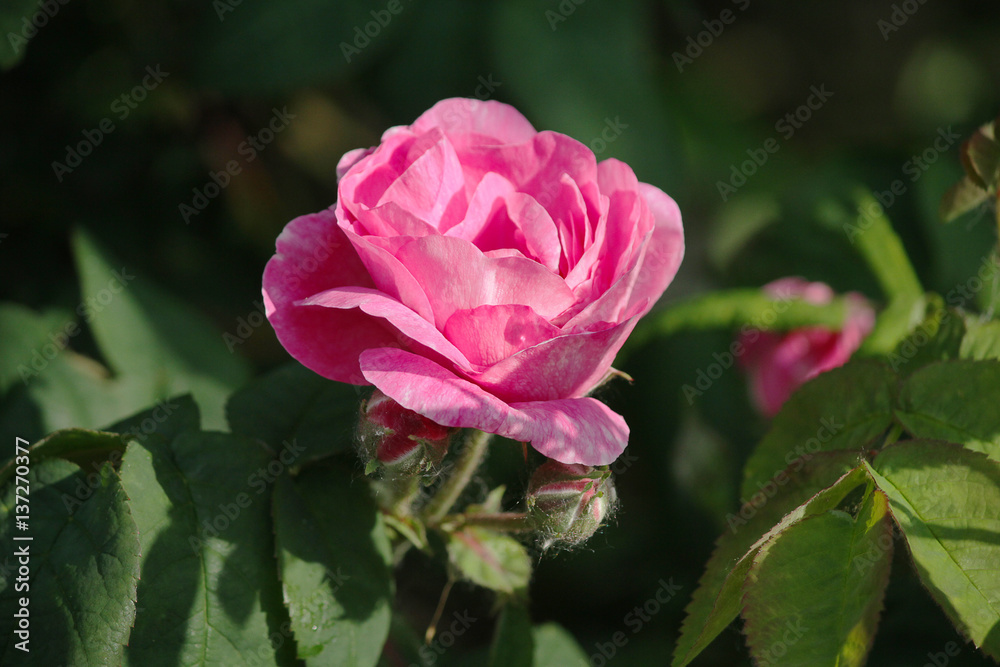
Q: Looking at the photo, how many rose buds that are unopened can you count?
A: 2